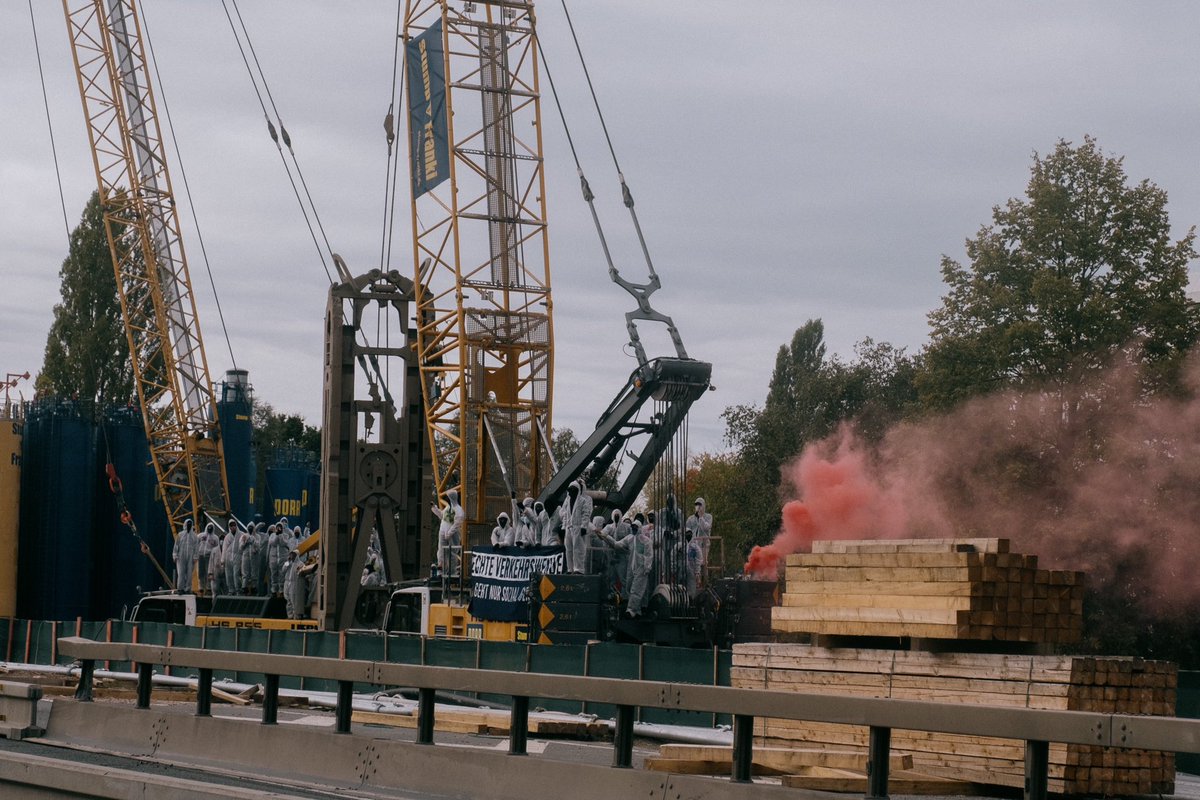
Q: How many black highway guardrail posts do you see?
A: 11